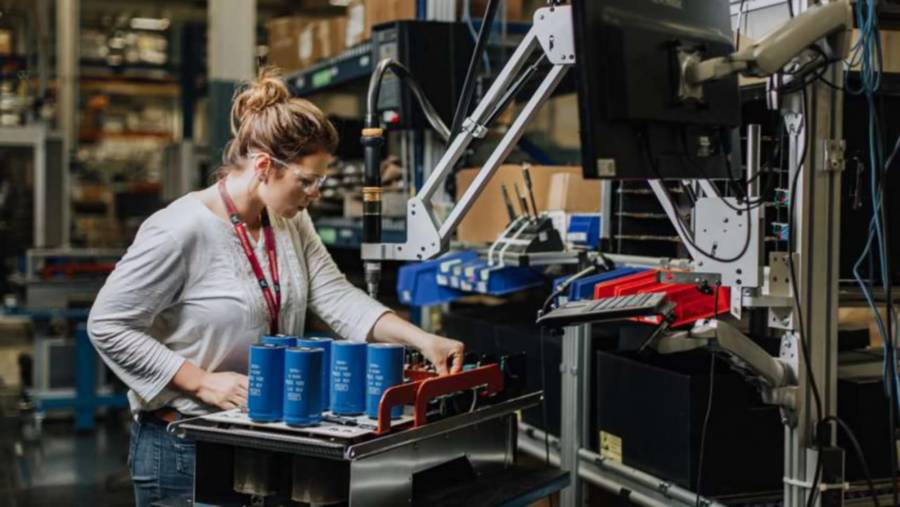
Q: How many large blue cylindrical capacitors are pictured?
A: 6